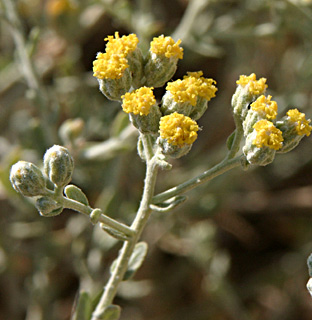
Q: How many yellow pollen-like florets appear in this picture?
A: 11